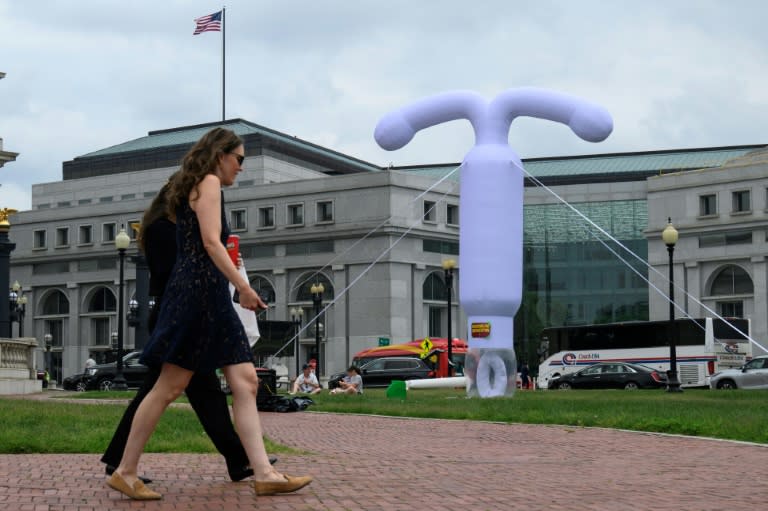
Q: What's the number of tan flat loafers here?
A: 2